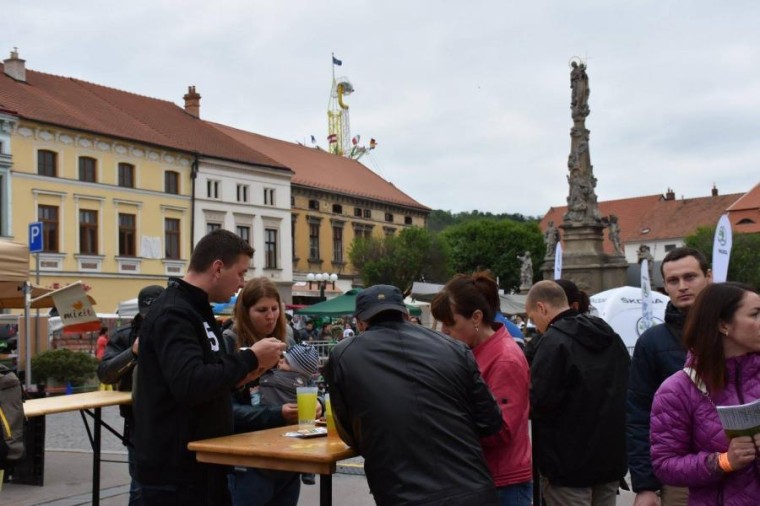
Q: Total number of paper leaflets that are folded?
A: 1